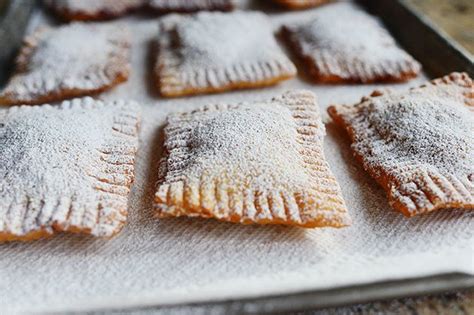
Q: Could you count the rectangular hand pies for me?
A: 9